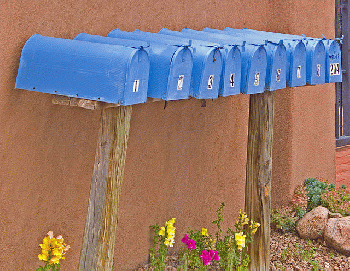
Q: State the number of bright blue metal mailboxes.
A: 9